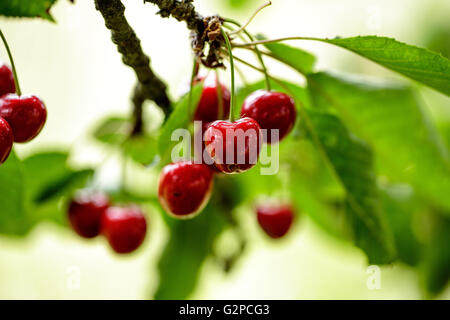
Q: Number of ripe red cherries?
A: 11